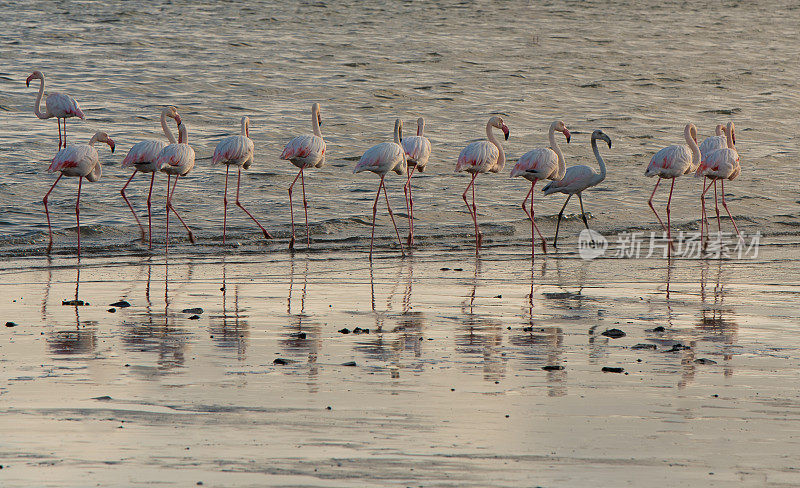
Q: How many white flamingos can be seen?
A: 13